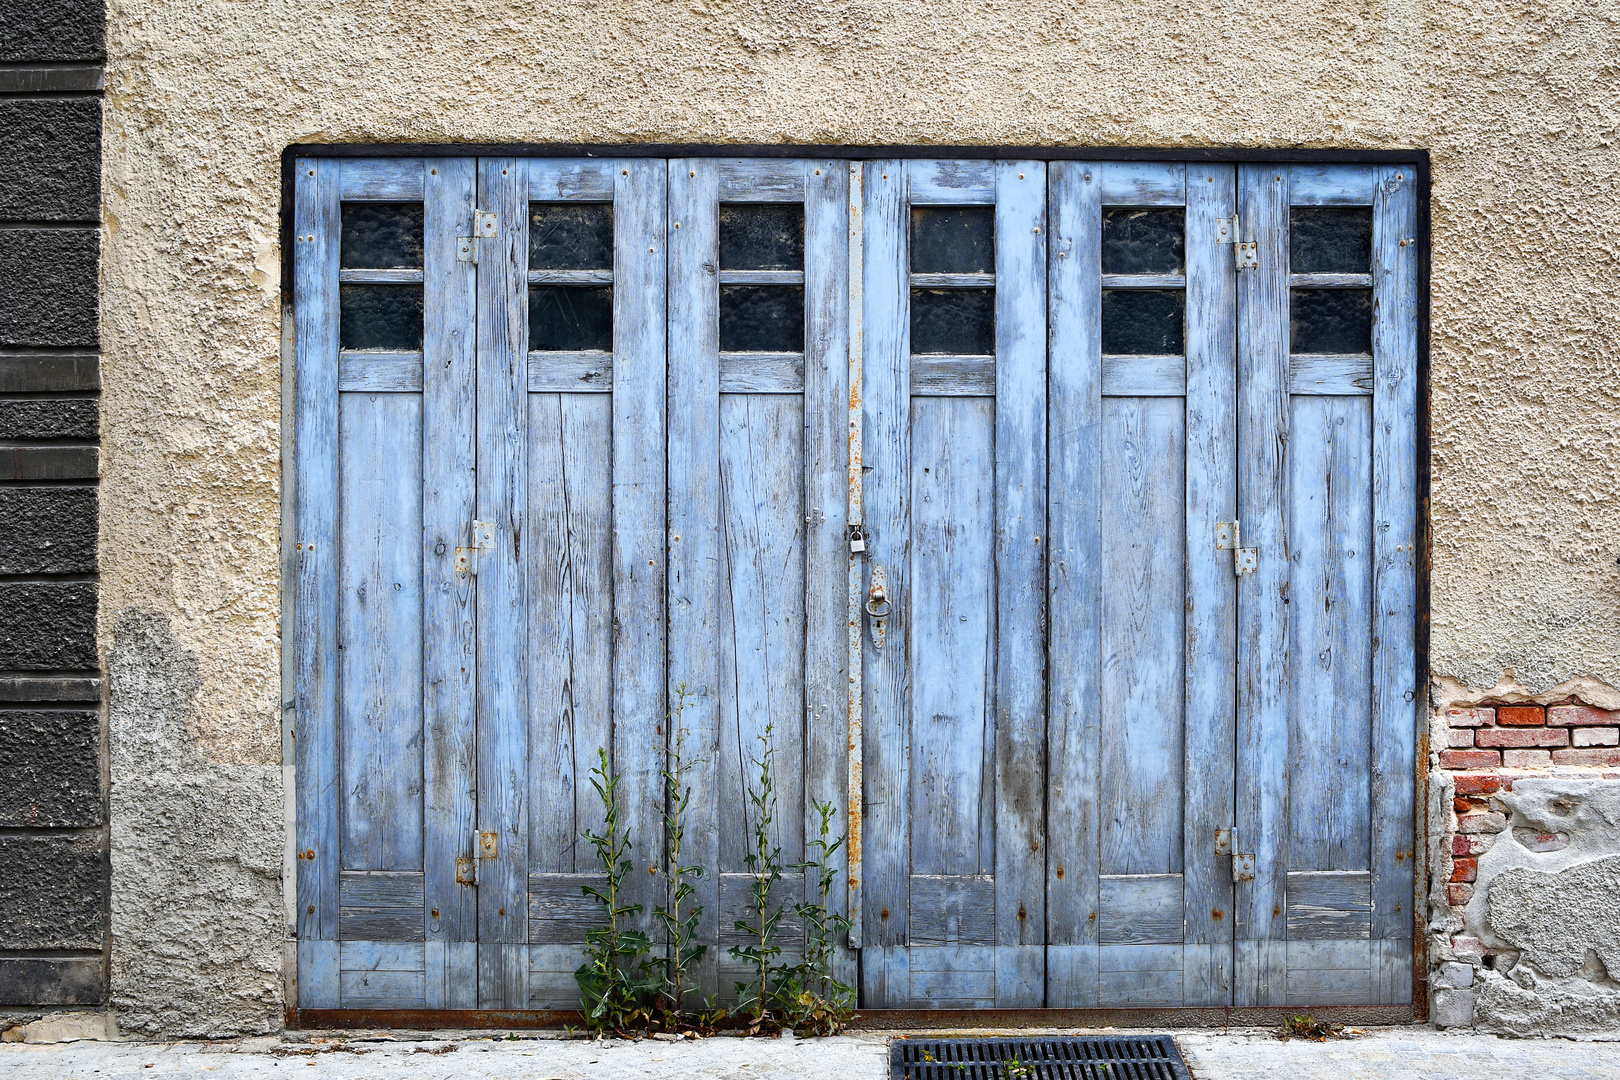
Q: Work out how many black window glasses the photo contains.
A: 12